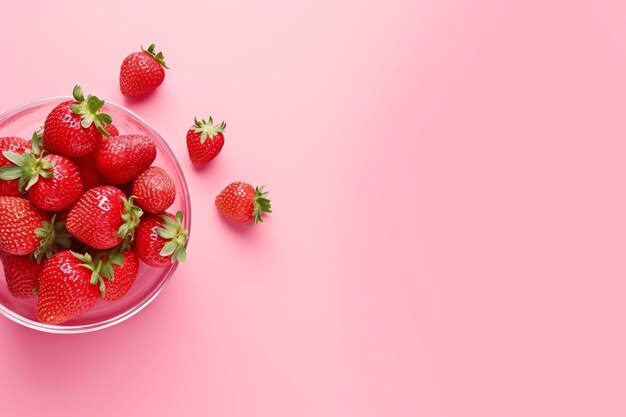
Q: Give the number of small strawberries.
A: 3